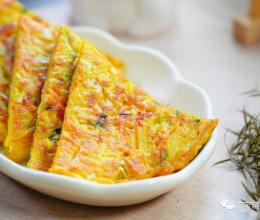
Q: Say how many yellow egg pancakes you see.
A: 4